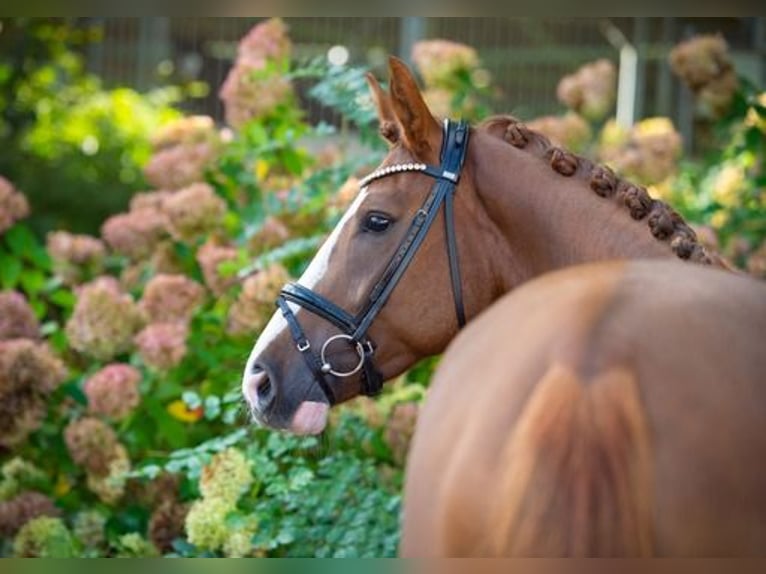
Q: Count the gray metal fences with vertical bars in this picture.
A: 1